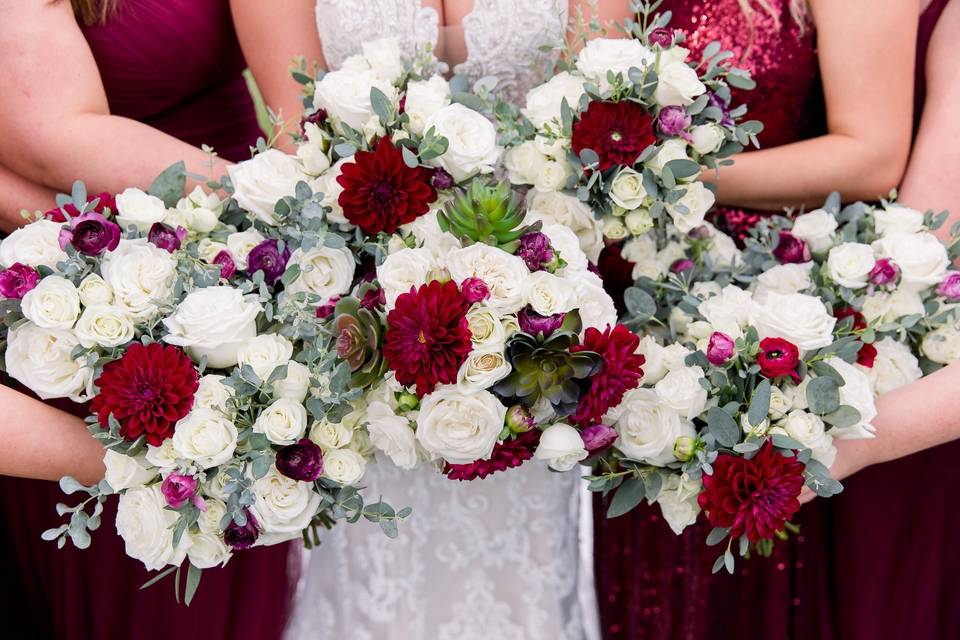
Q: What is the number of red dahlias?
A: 7